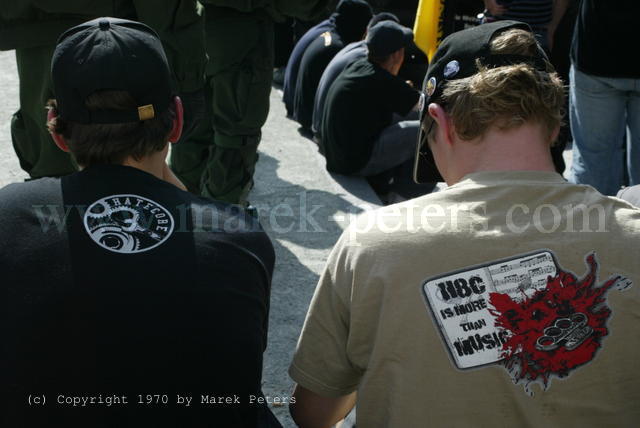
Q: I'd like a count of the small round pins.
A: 3